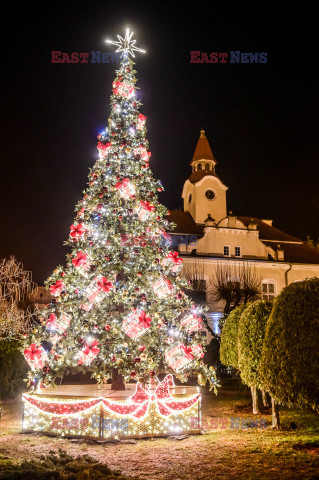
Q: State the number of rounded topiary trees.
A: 3